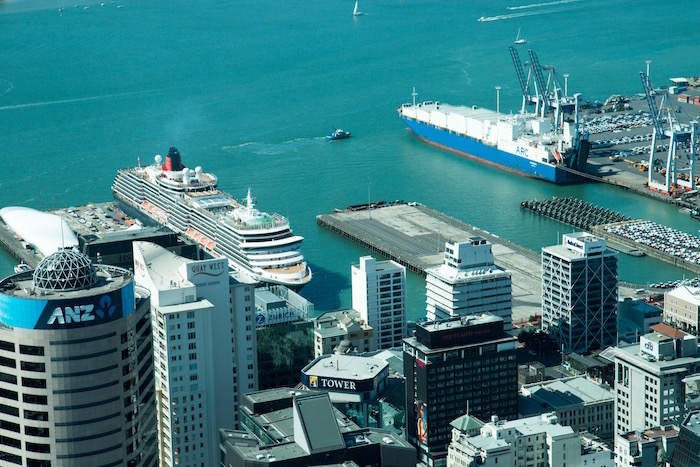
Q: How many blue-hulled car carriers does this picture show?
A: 1